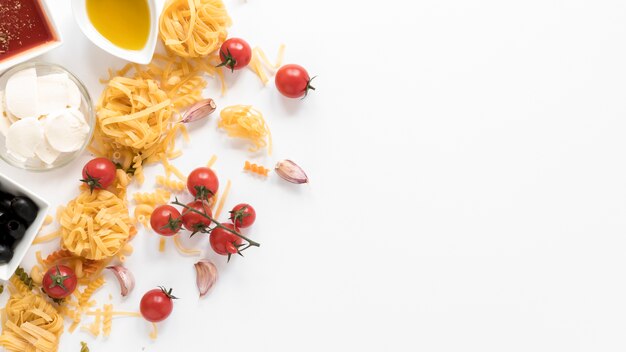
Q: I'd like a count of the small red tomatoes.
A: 10